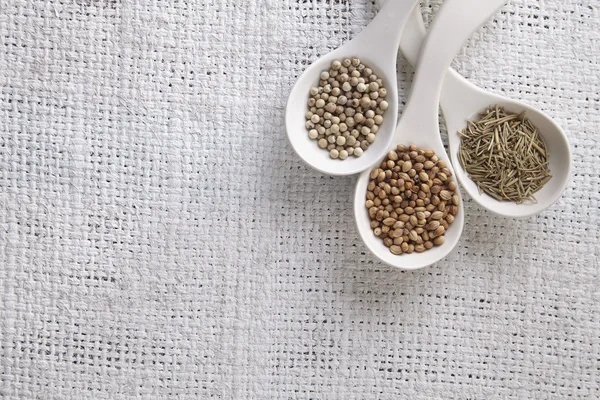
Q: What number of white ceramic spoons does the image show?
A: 3